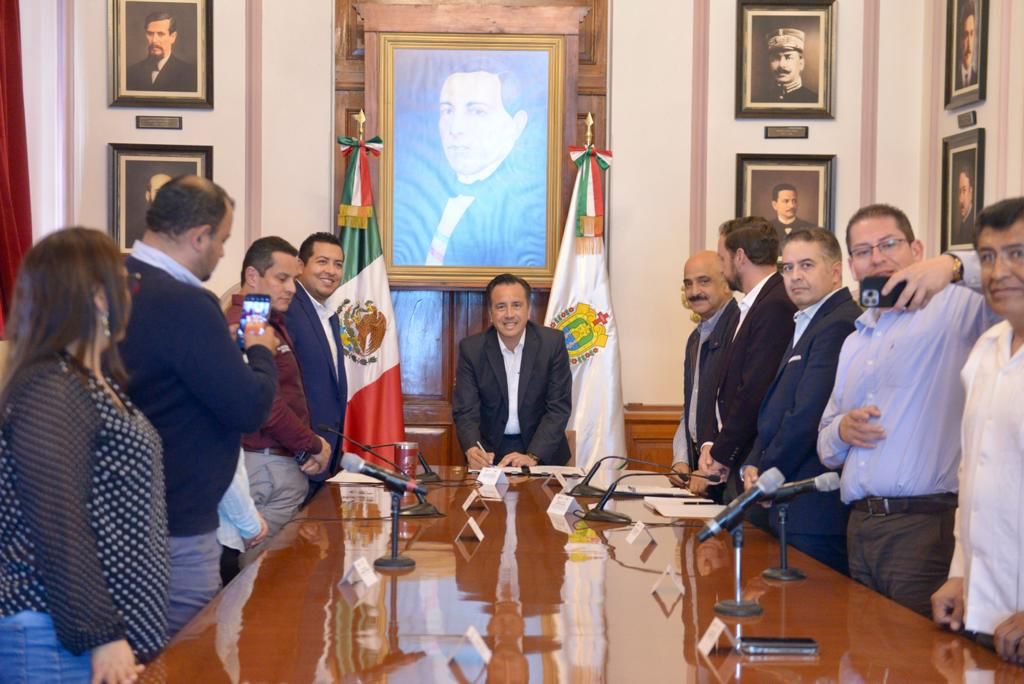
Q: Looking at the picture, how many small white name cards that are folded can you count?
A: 10